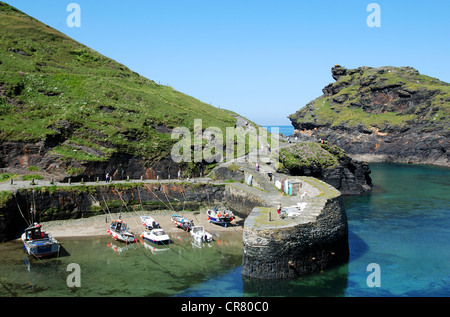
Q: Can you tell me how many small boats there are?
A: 7